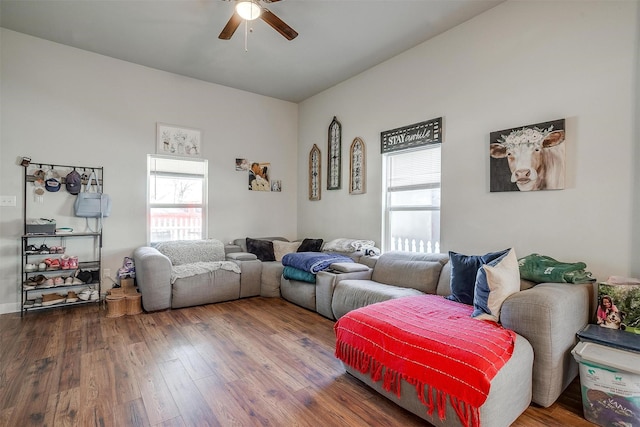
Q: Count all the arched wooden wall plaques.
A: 3